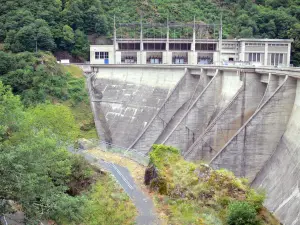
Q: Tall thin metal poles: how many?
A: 5